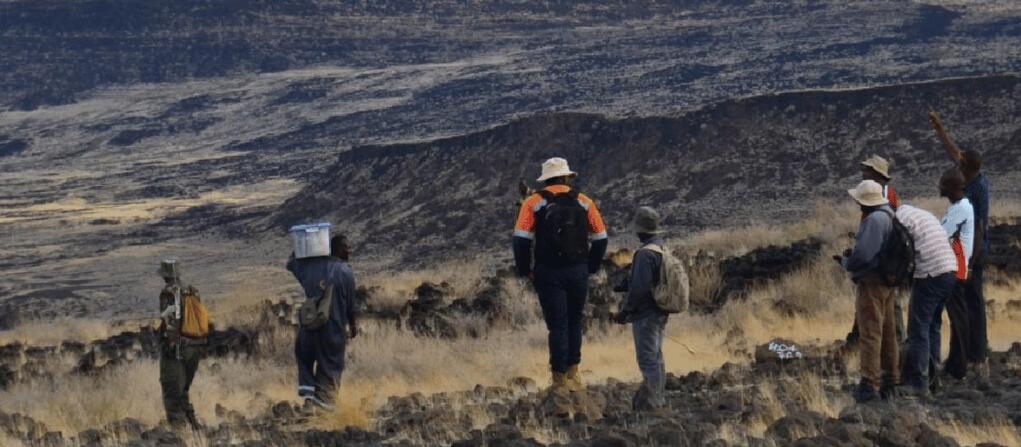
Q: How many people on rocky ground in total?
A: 9